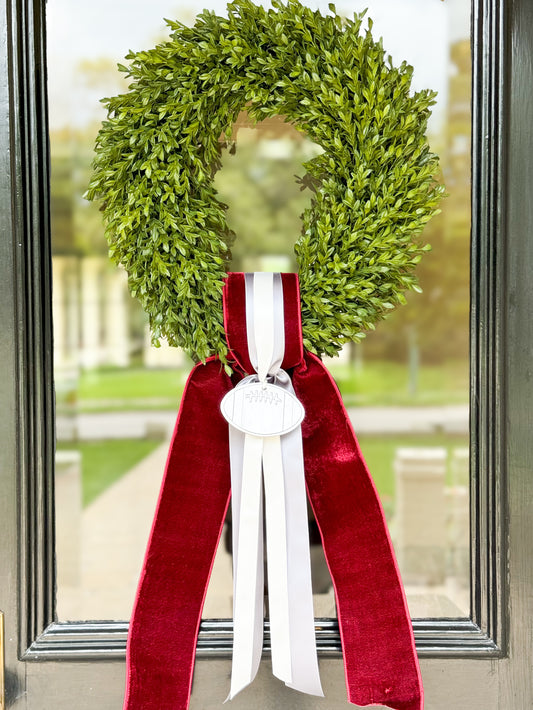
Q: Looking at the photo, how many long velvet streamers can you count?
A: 2